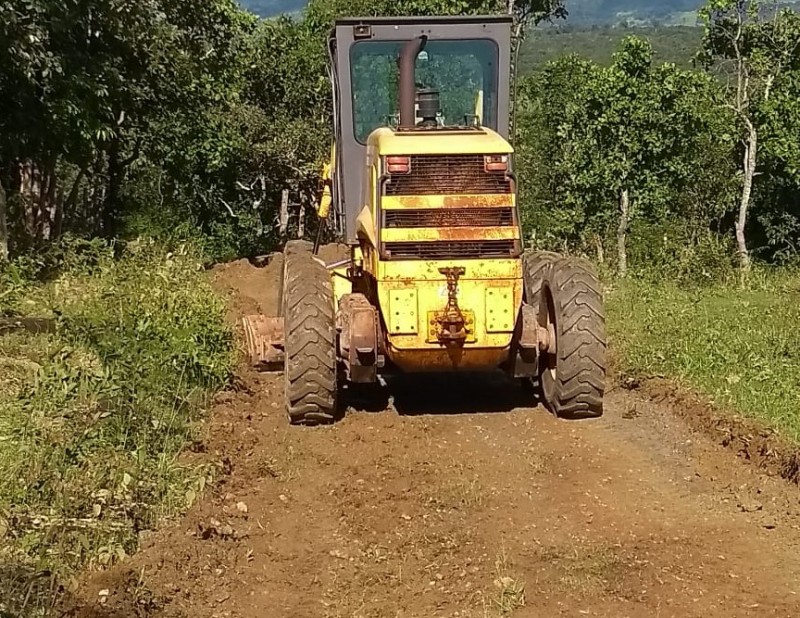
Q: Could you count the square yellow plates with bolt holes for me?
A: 2